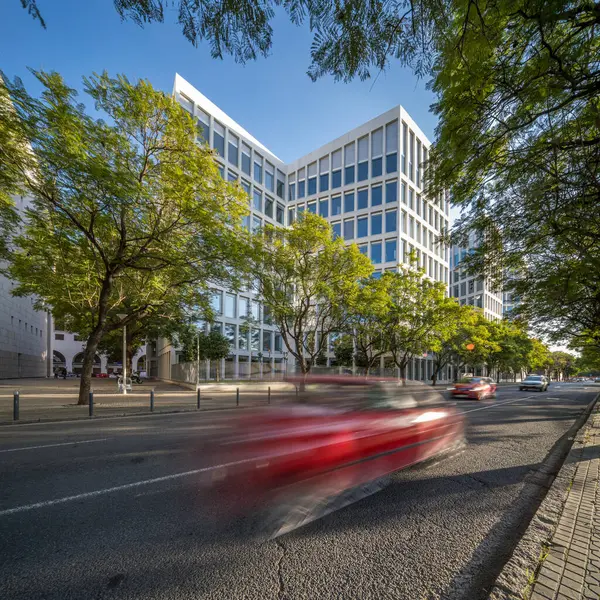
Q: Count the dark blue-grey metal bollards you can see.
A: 7